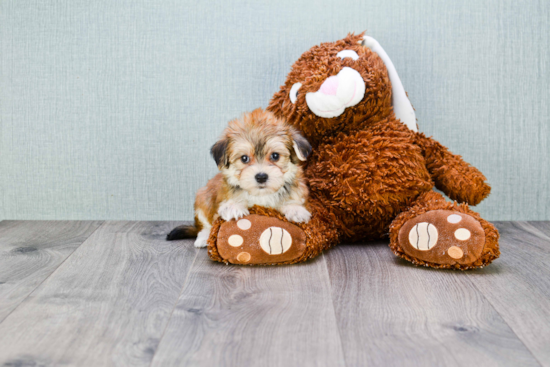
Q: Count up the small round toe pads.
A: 6